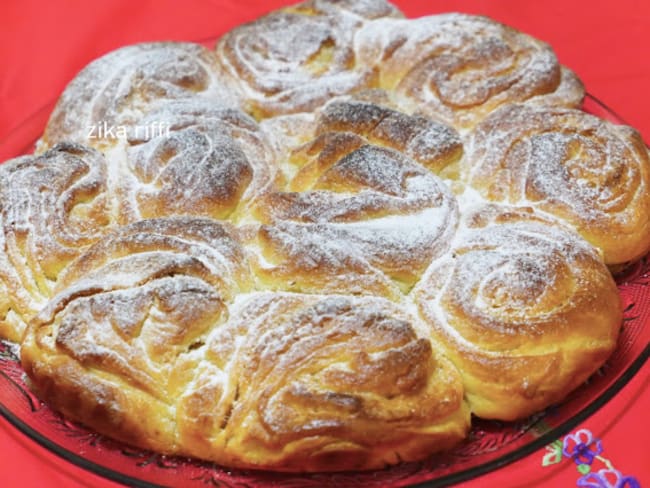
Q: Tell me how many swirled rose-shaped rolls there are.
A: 10